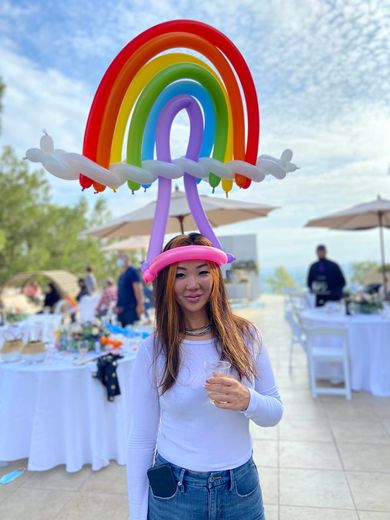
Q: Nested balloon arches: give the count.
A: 6